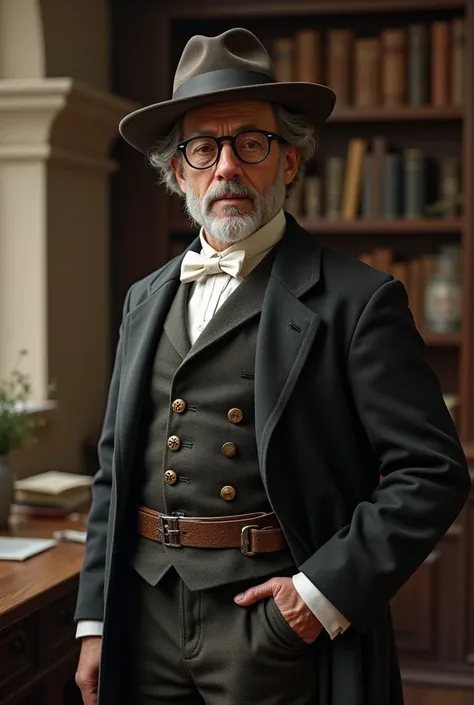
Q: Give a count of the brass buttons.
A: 6